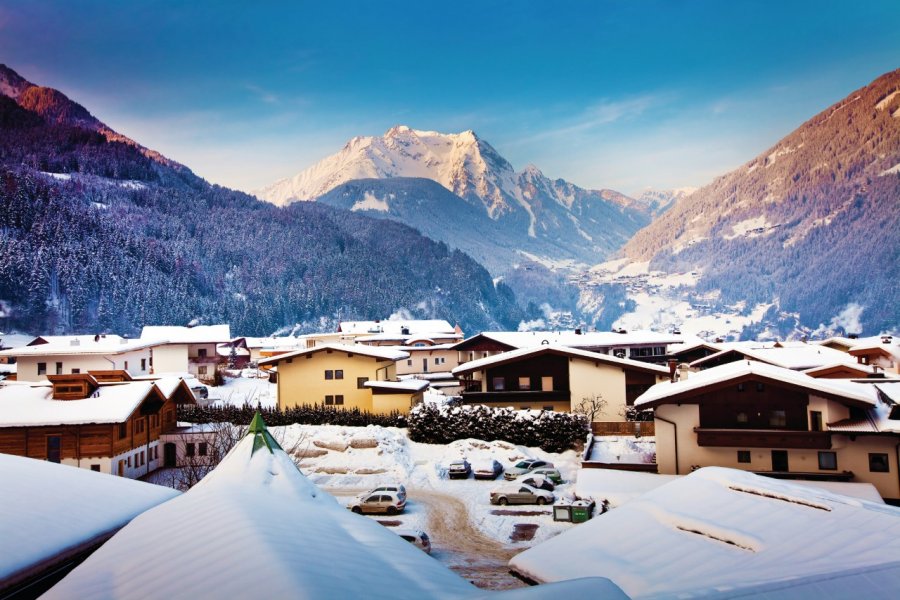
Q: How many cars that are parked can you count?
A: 9